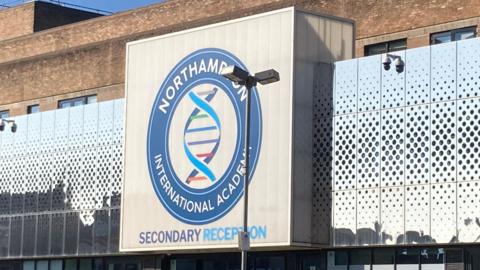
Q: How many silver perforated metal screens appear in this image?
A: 2